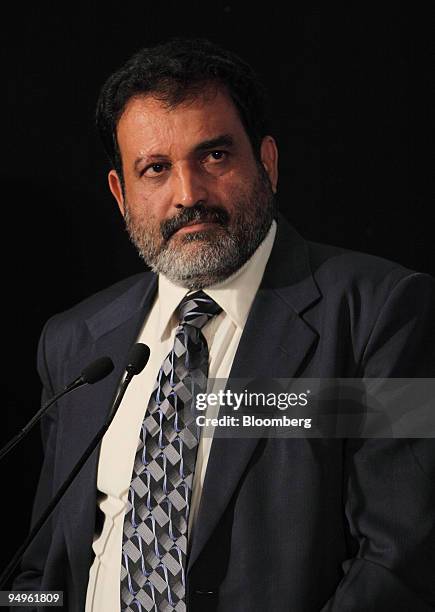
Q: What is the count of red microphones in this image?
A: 0